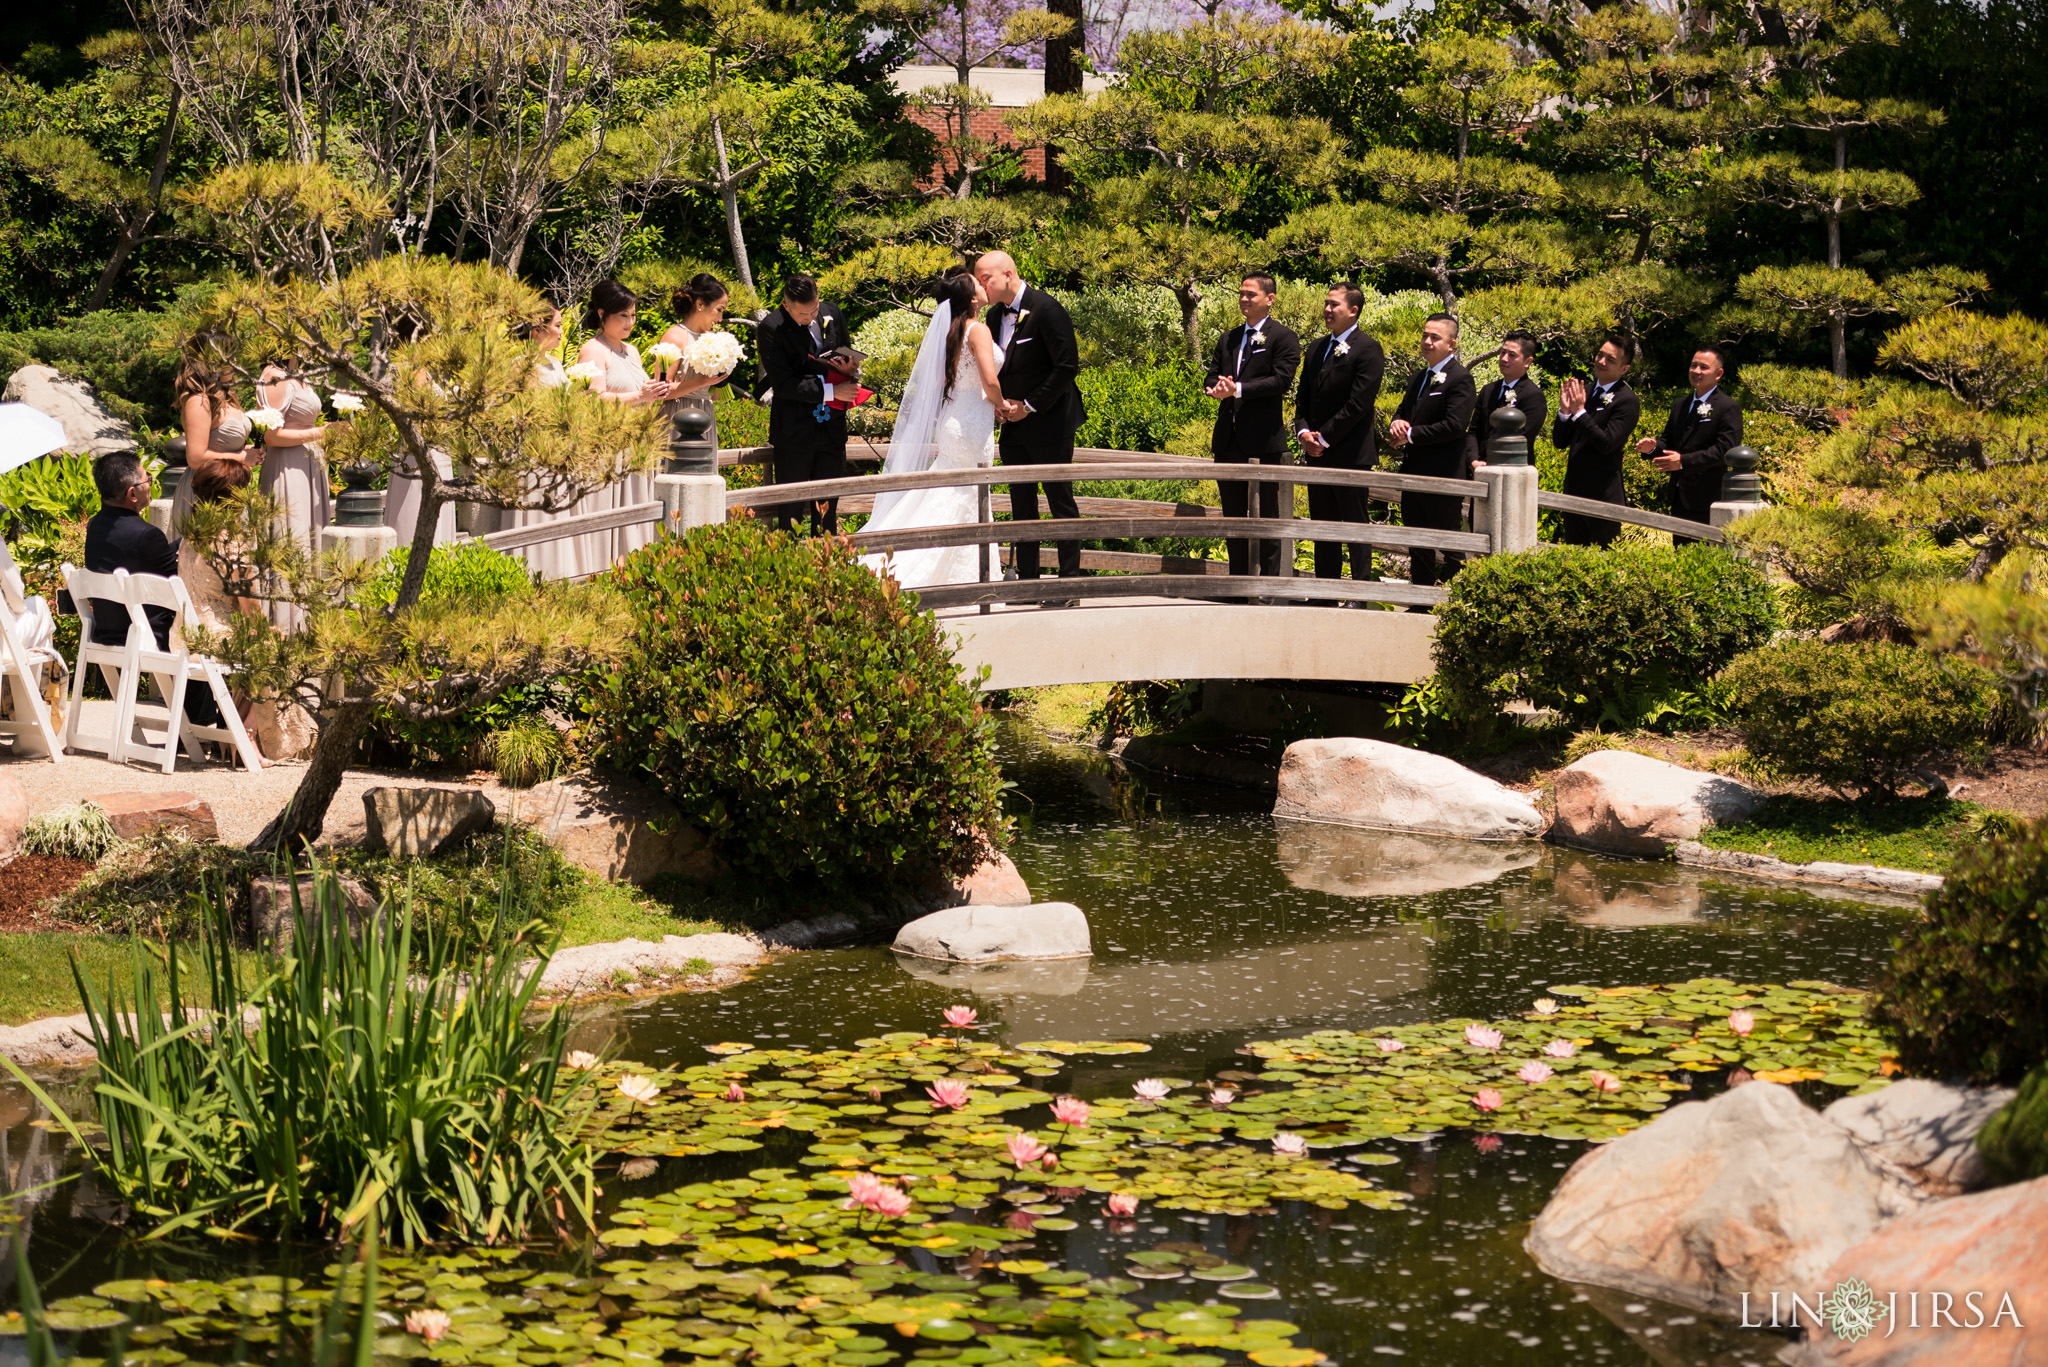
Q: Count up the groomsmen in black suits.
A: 6